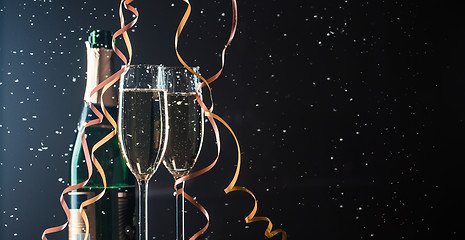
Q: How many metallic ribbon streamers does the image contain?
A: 4